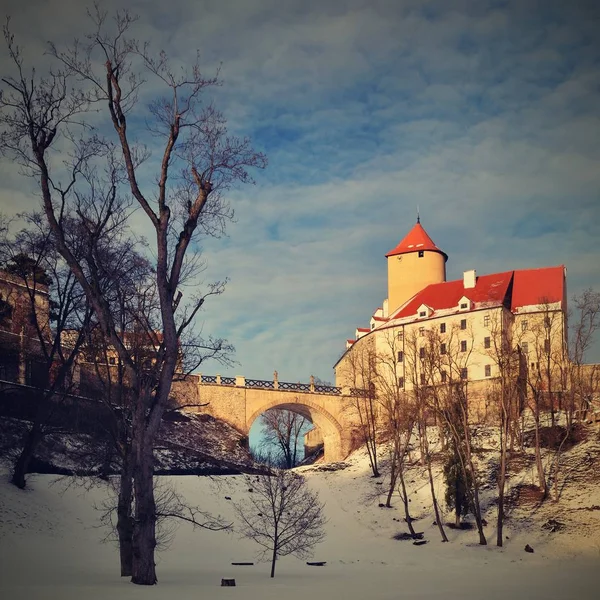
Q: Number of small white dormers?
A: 5